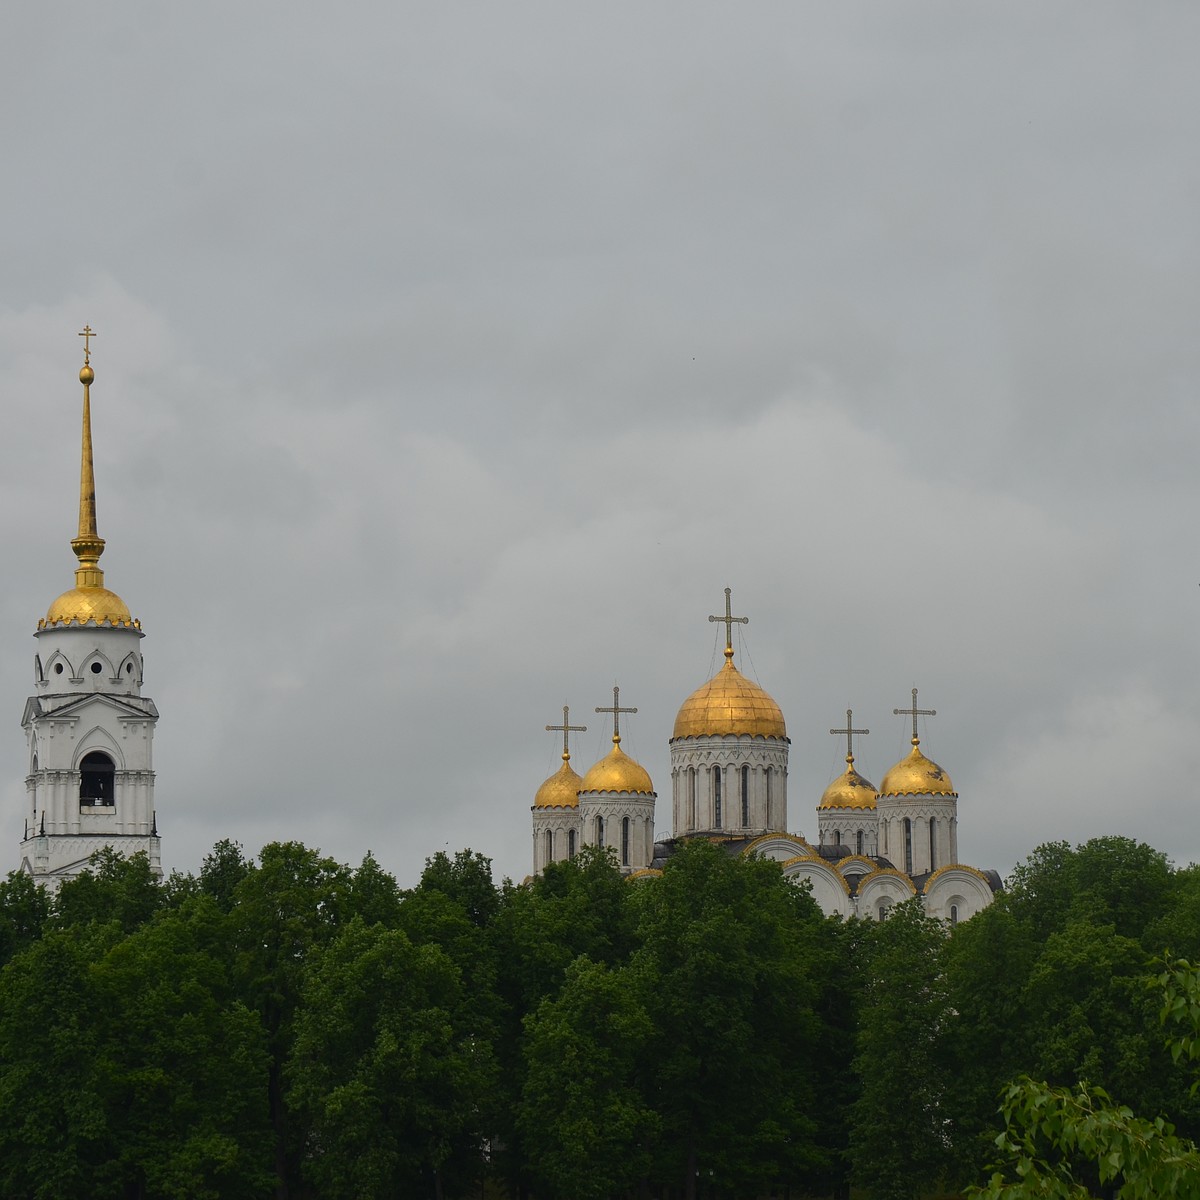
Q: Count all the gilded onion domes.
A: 5